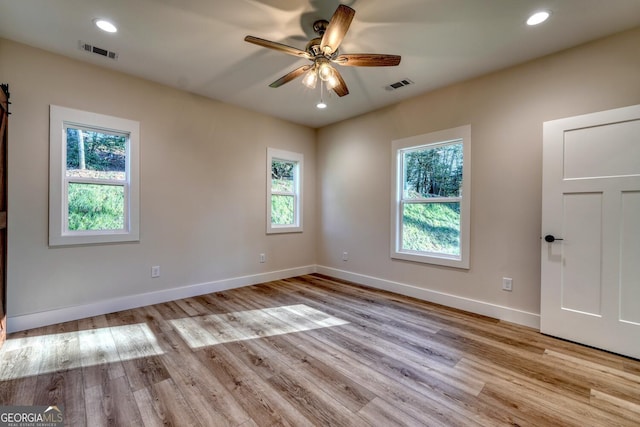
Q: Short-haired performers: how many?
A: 0